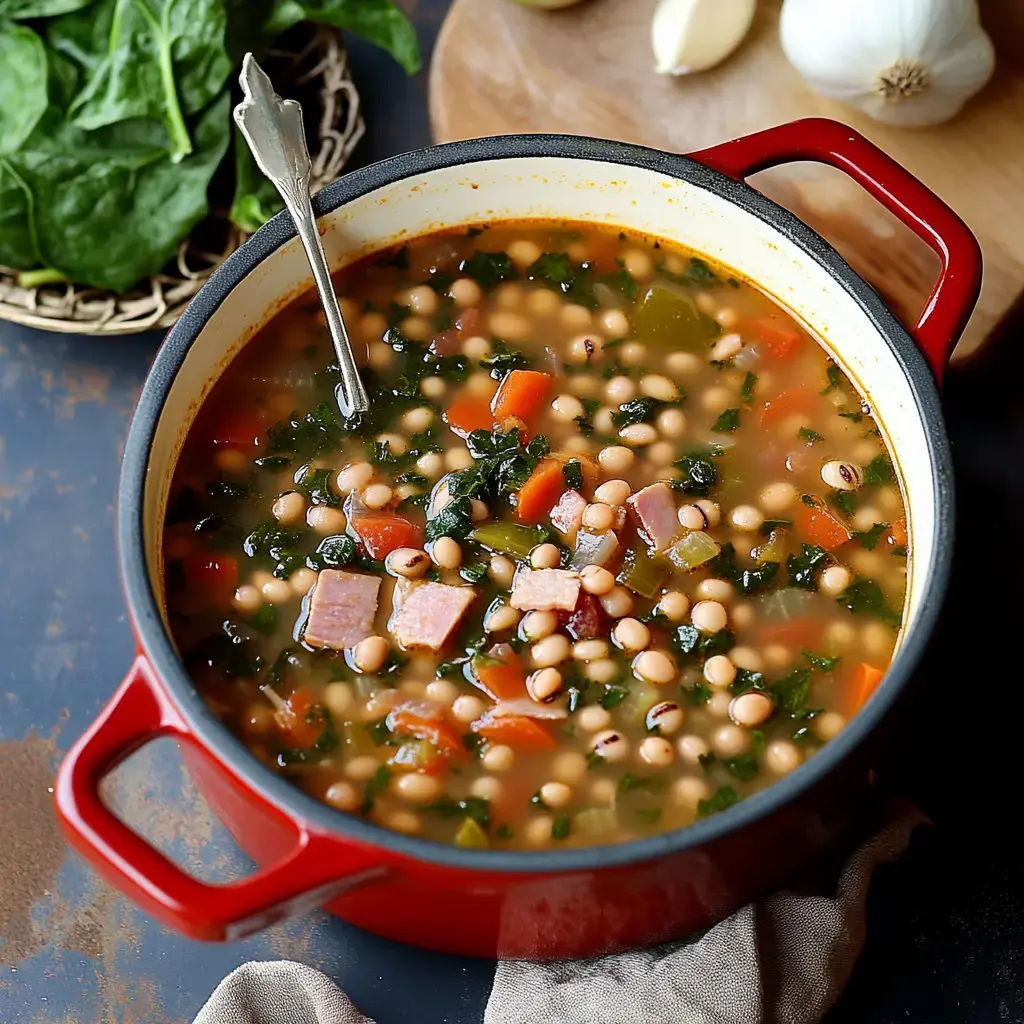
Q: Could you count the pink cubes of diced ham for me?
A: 5